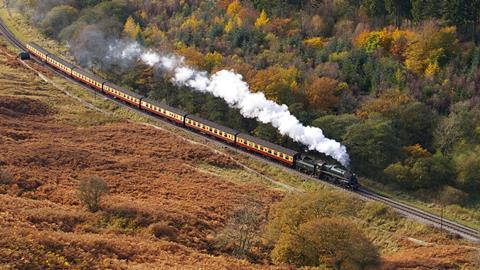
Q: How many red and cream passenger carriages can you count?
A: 7